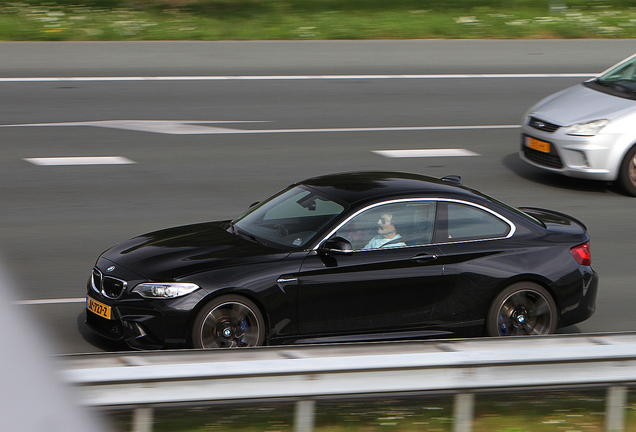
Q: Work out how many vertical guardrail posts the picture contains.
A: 4